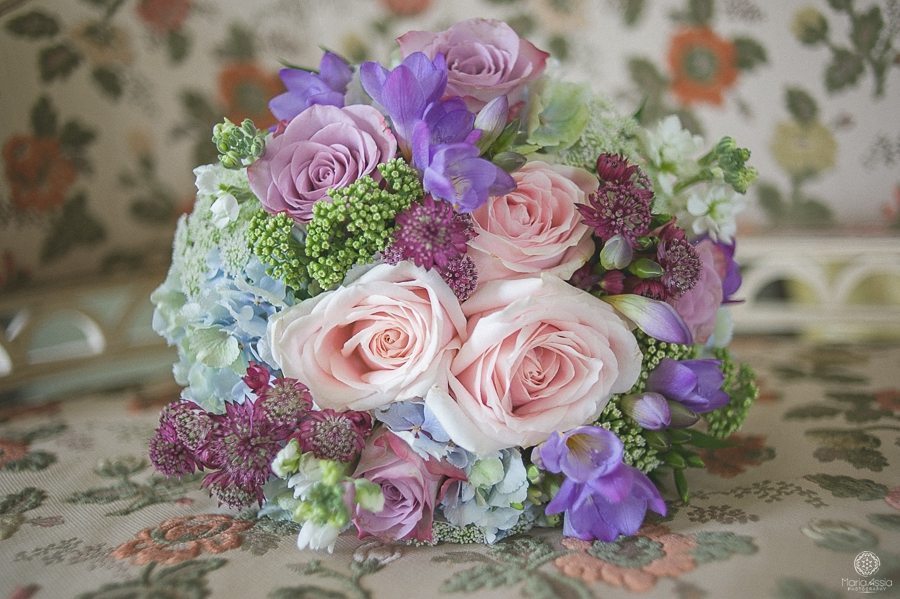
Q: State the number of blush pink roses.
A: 3